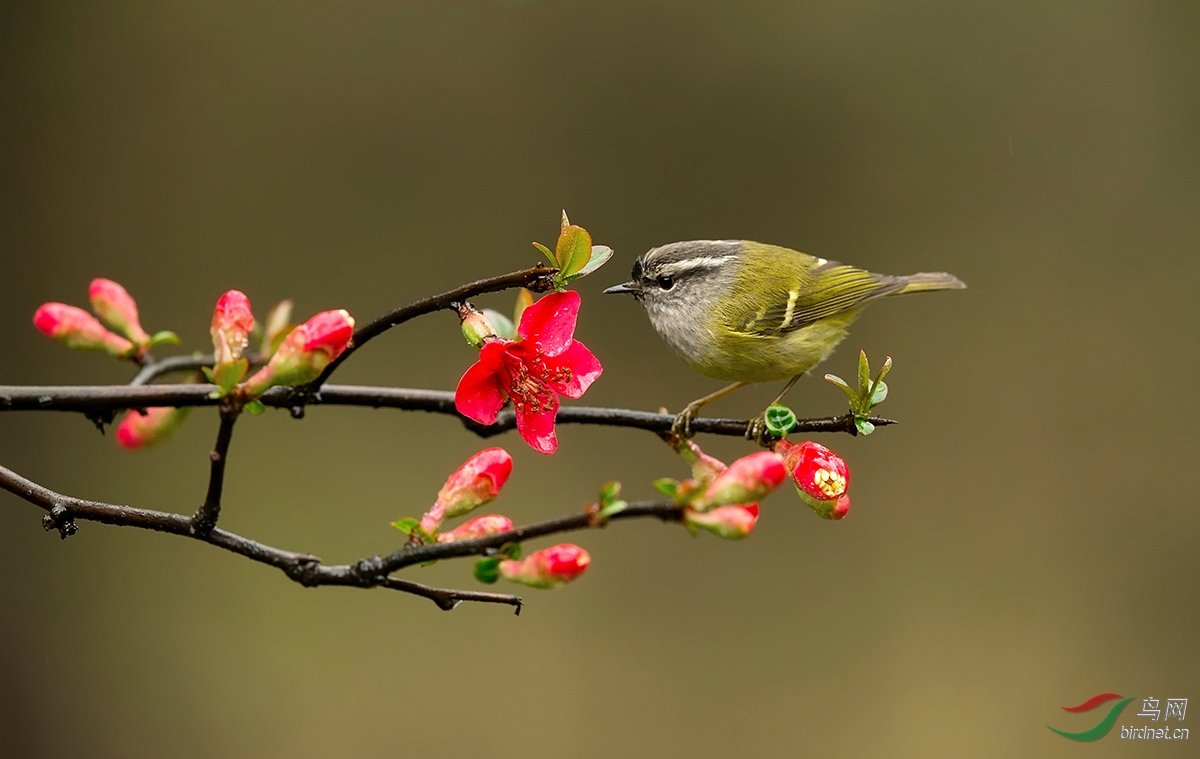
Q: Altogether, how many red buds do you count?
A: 12